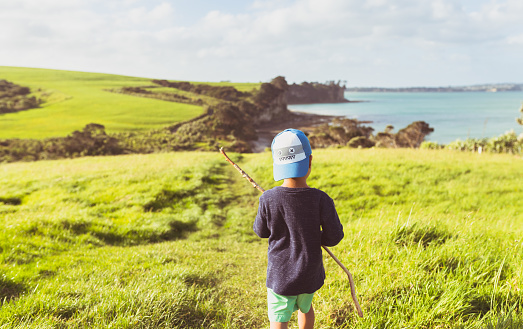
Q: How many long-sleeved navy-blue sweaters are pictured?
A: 1